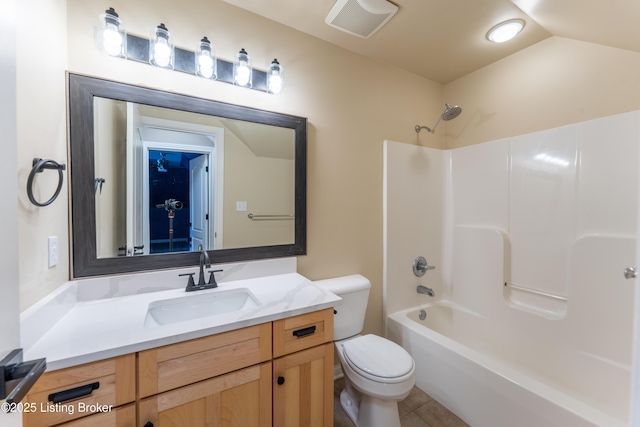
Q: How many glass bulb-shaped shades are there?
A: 5